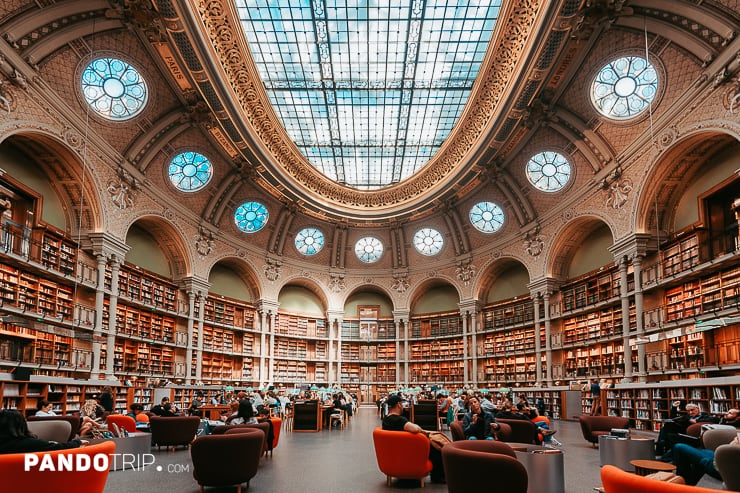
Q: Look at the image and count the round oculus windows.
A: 9